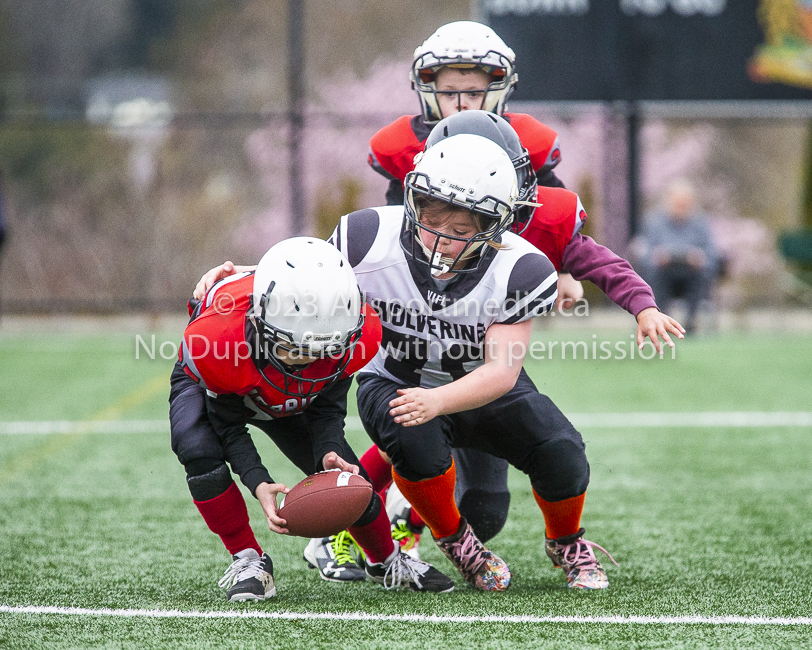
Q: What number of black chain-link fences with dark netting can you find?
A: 1